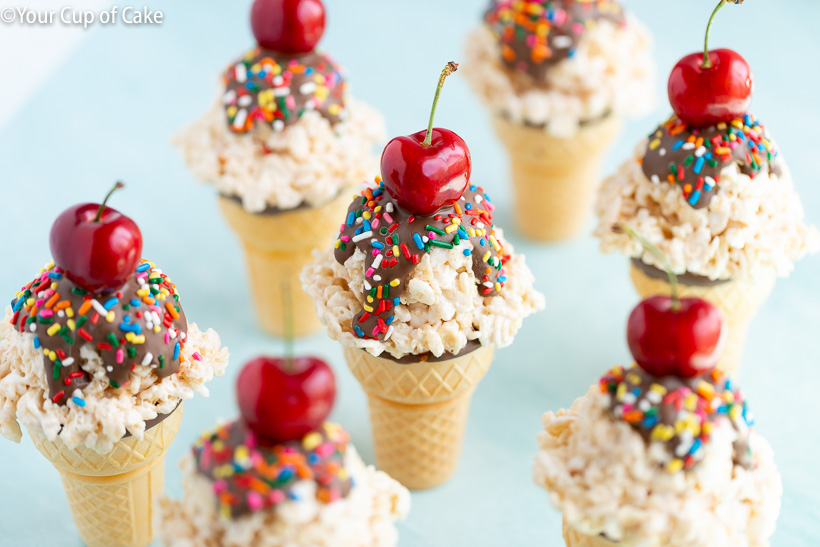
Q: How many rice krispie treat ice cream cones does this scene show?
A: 7